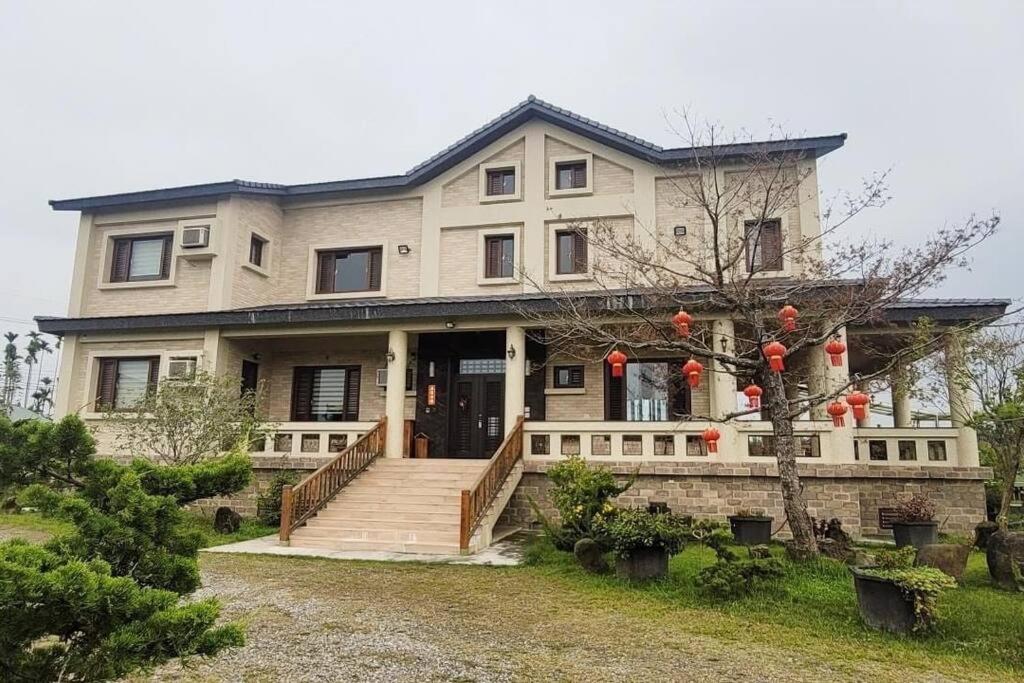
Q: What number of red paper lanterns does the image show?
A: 10